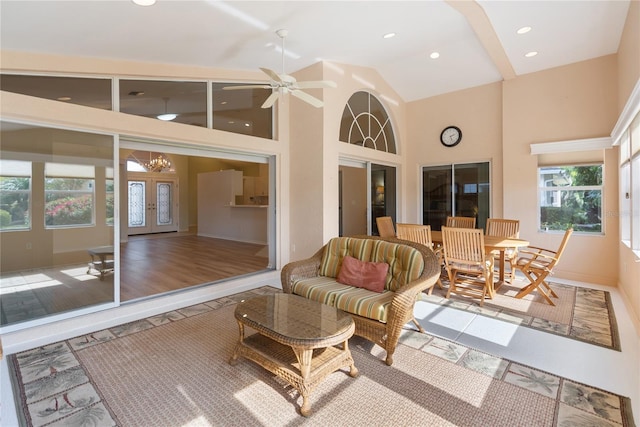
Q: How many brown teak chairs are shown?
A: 6